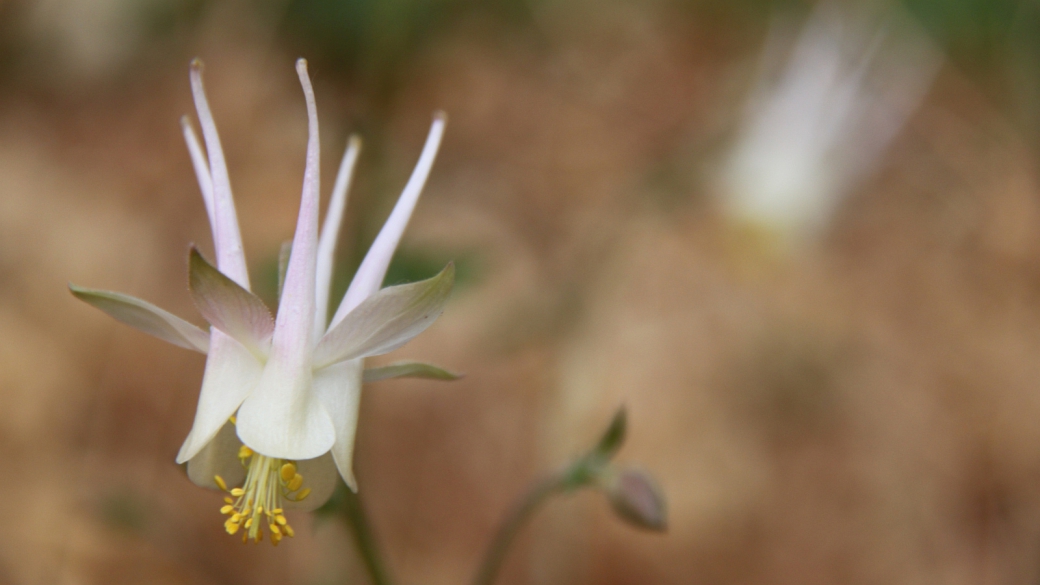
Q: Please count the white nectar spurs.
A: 5